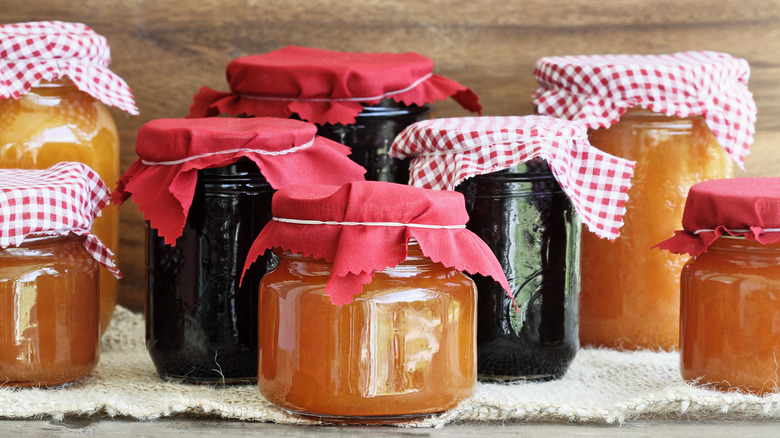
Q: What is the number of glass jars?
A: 8